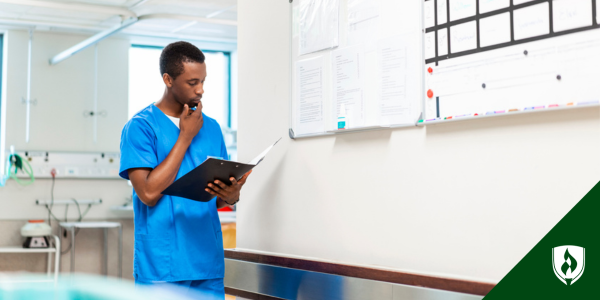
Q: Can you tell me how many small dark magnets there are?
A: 3